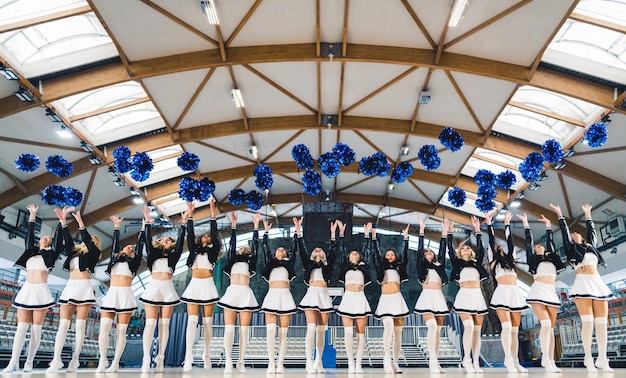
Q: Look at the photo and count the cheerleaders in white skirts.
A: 15